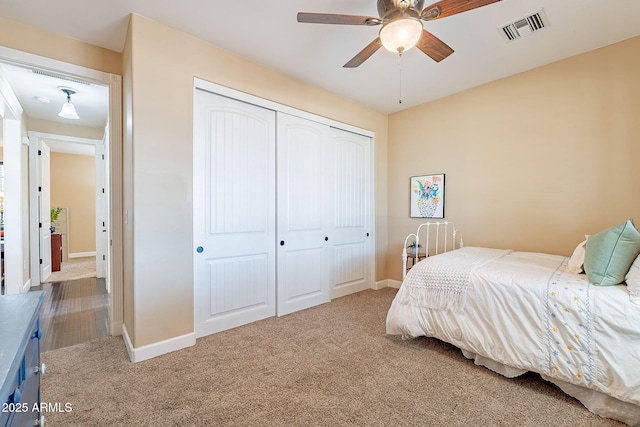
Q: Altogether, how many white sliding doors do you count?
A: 3